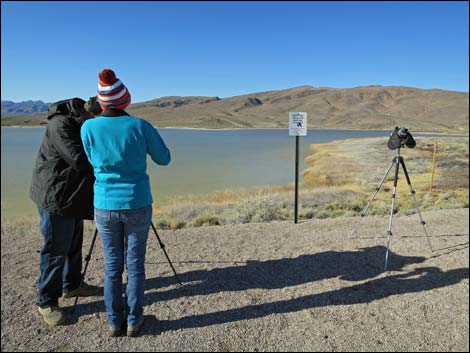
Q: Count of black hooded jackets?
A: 1